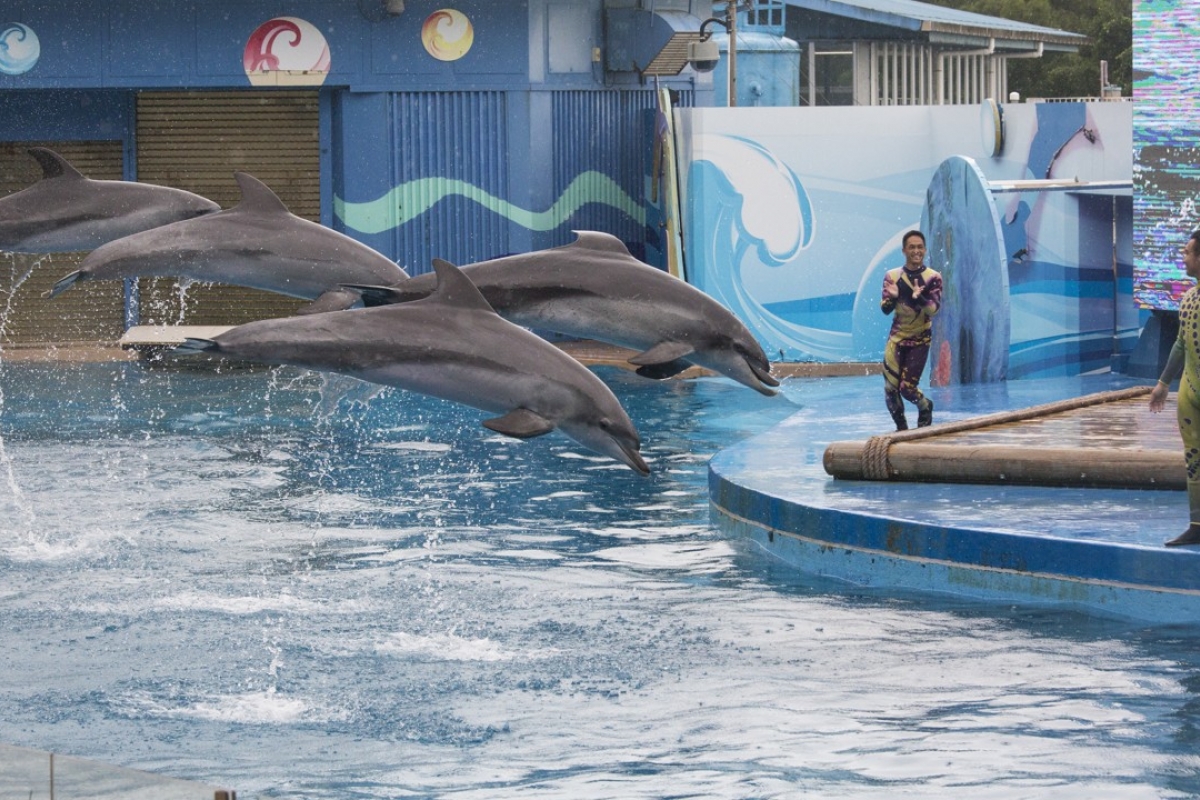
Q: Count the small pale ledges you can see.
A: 1